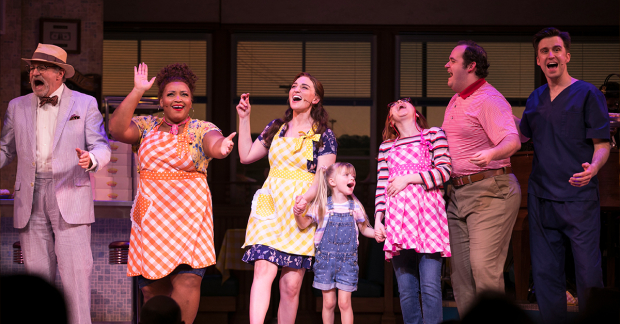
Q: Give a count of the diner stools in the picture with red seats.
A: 2